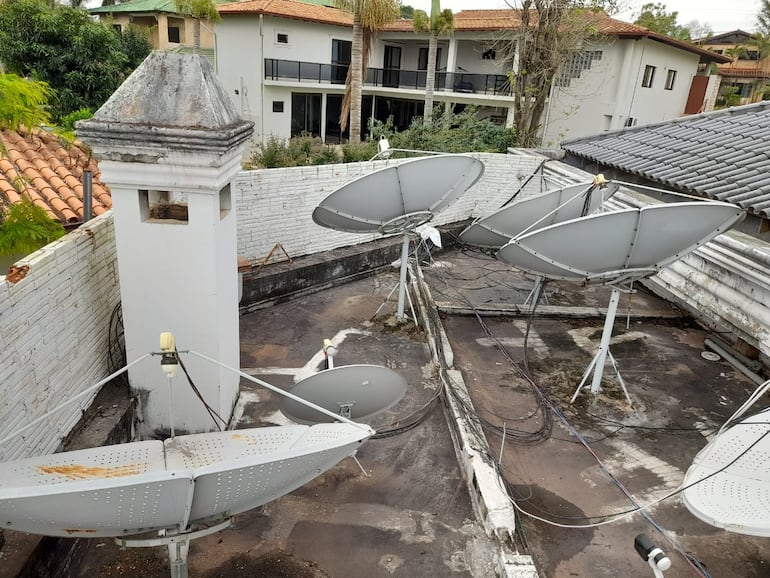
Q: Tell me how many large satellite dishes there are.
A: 5